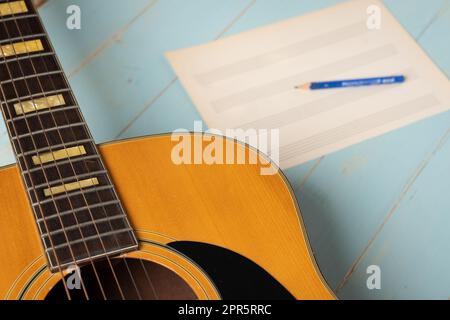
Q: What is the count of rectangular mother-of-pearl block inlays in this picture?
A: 5